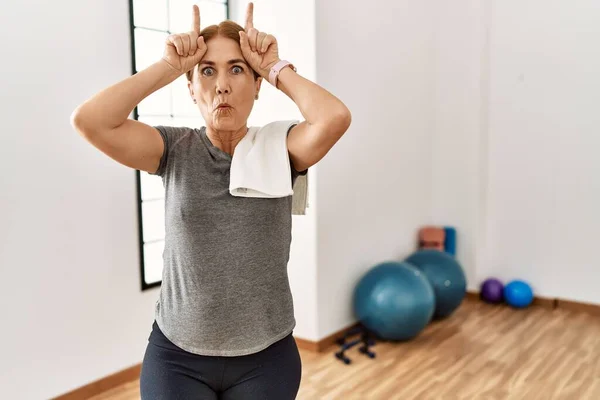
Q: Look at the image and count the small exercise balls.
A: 2